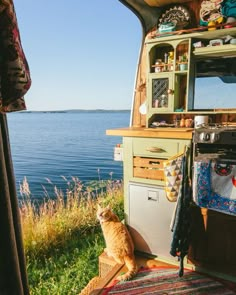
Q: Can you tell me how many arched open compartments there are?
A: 2